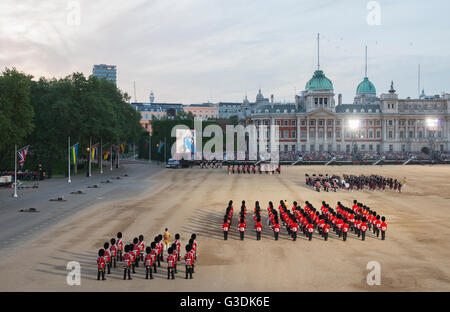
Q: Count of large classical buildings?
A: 1